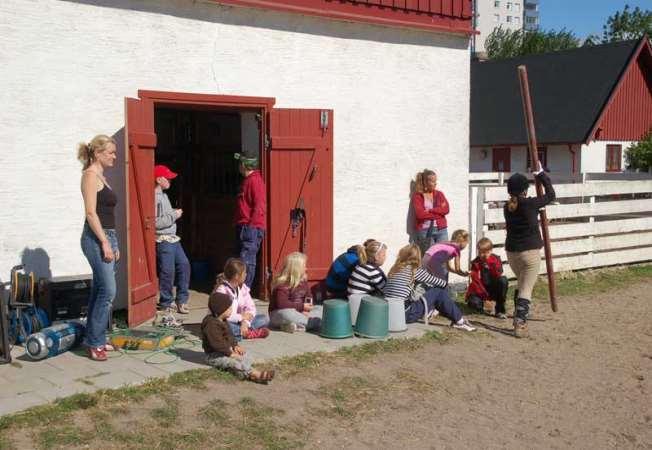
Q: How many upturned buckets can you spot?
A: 4